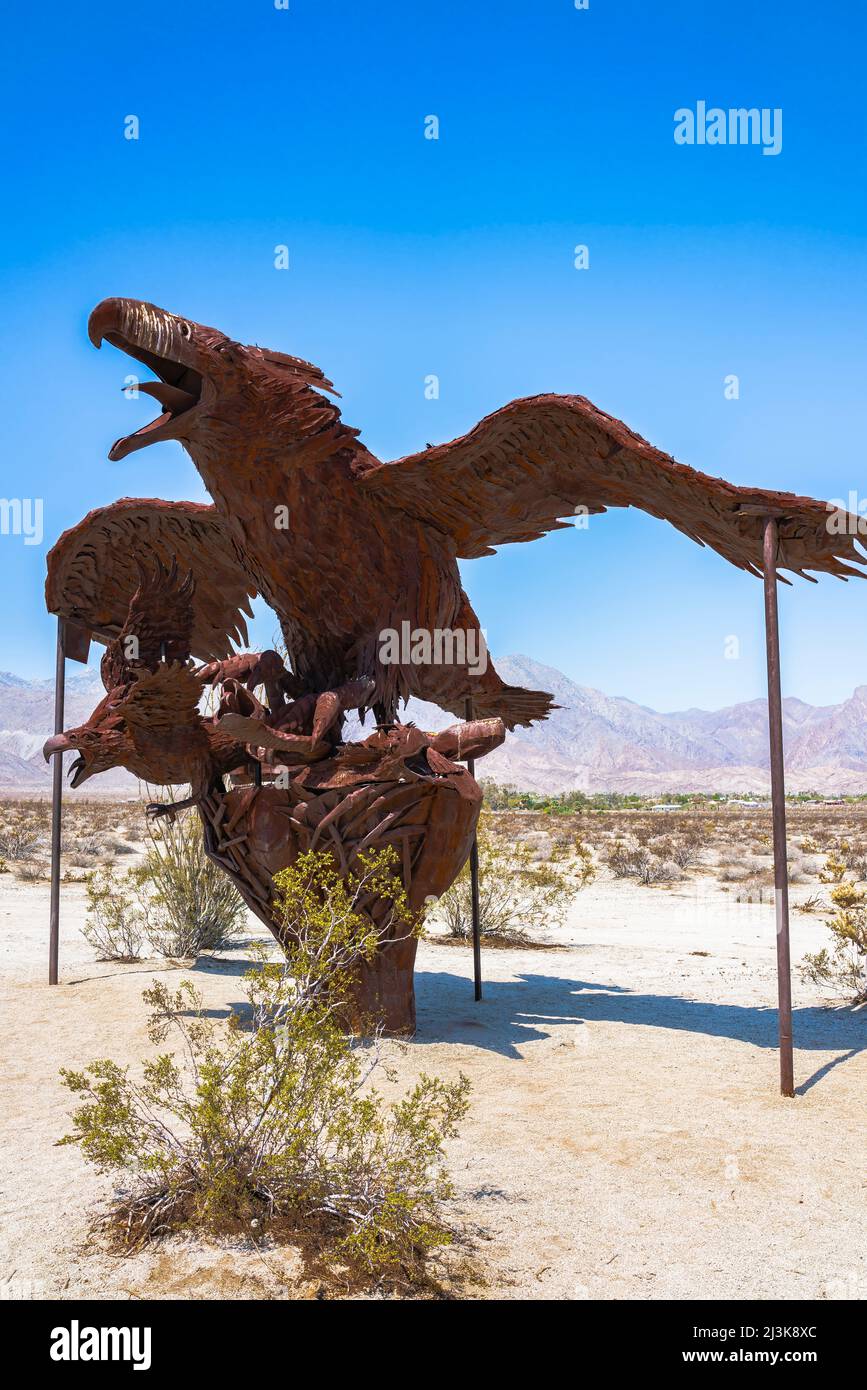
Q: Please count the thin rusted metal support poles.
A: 3